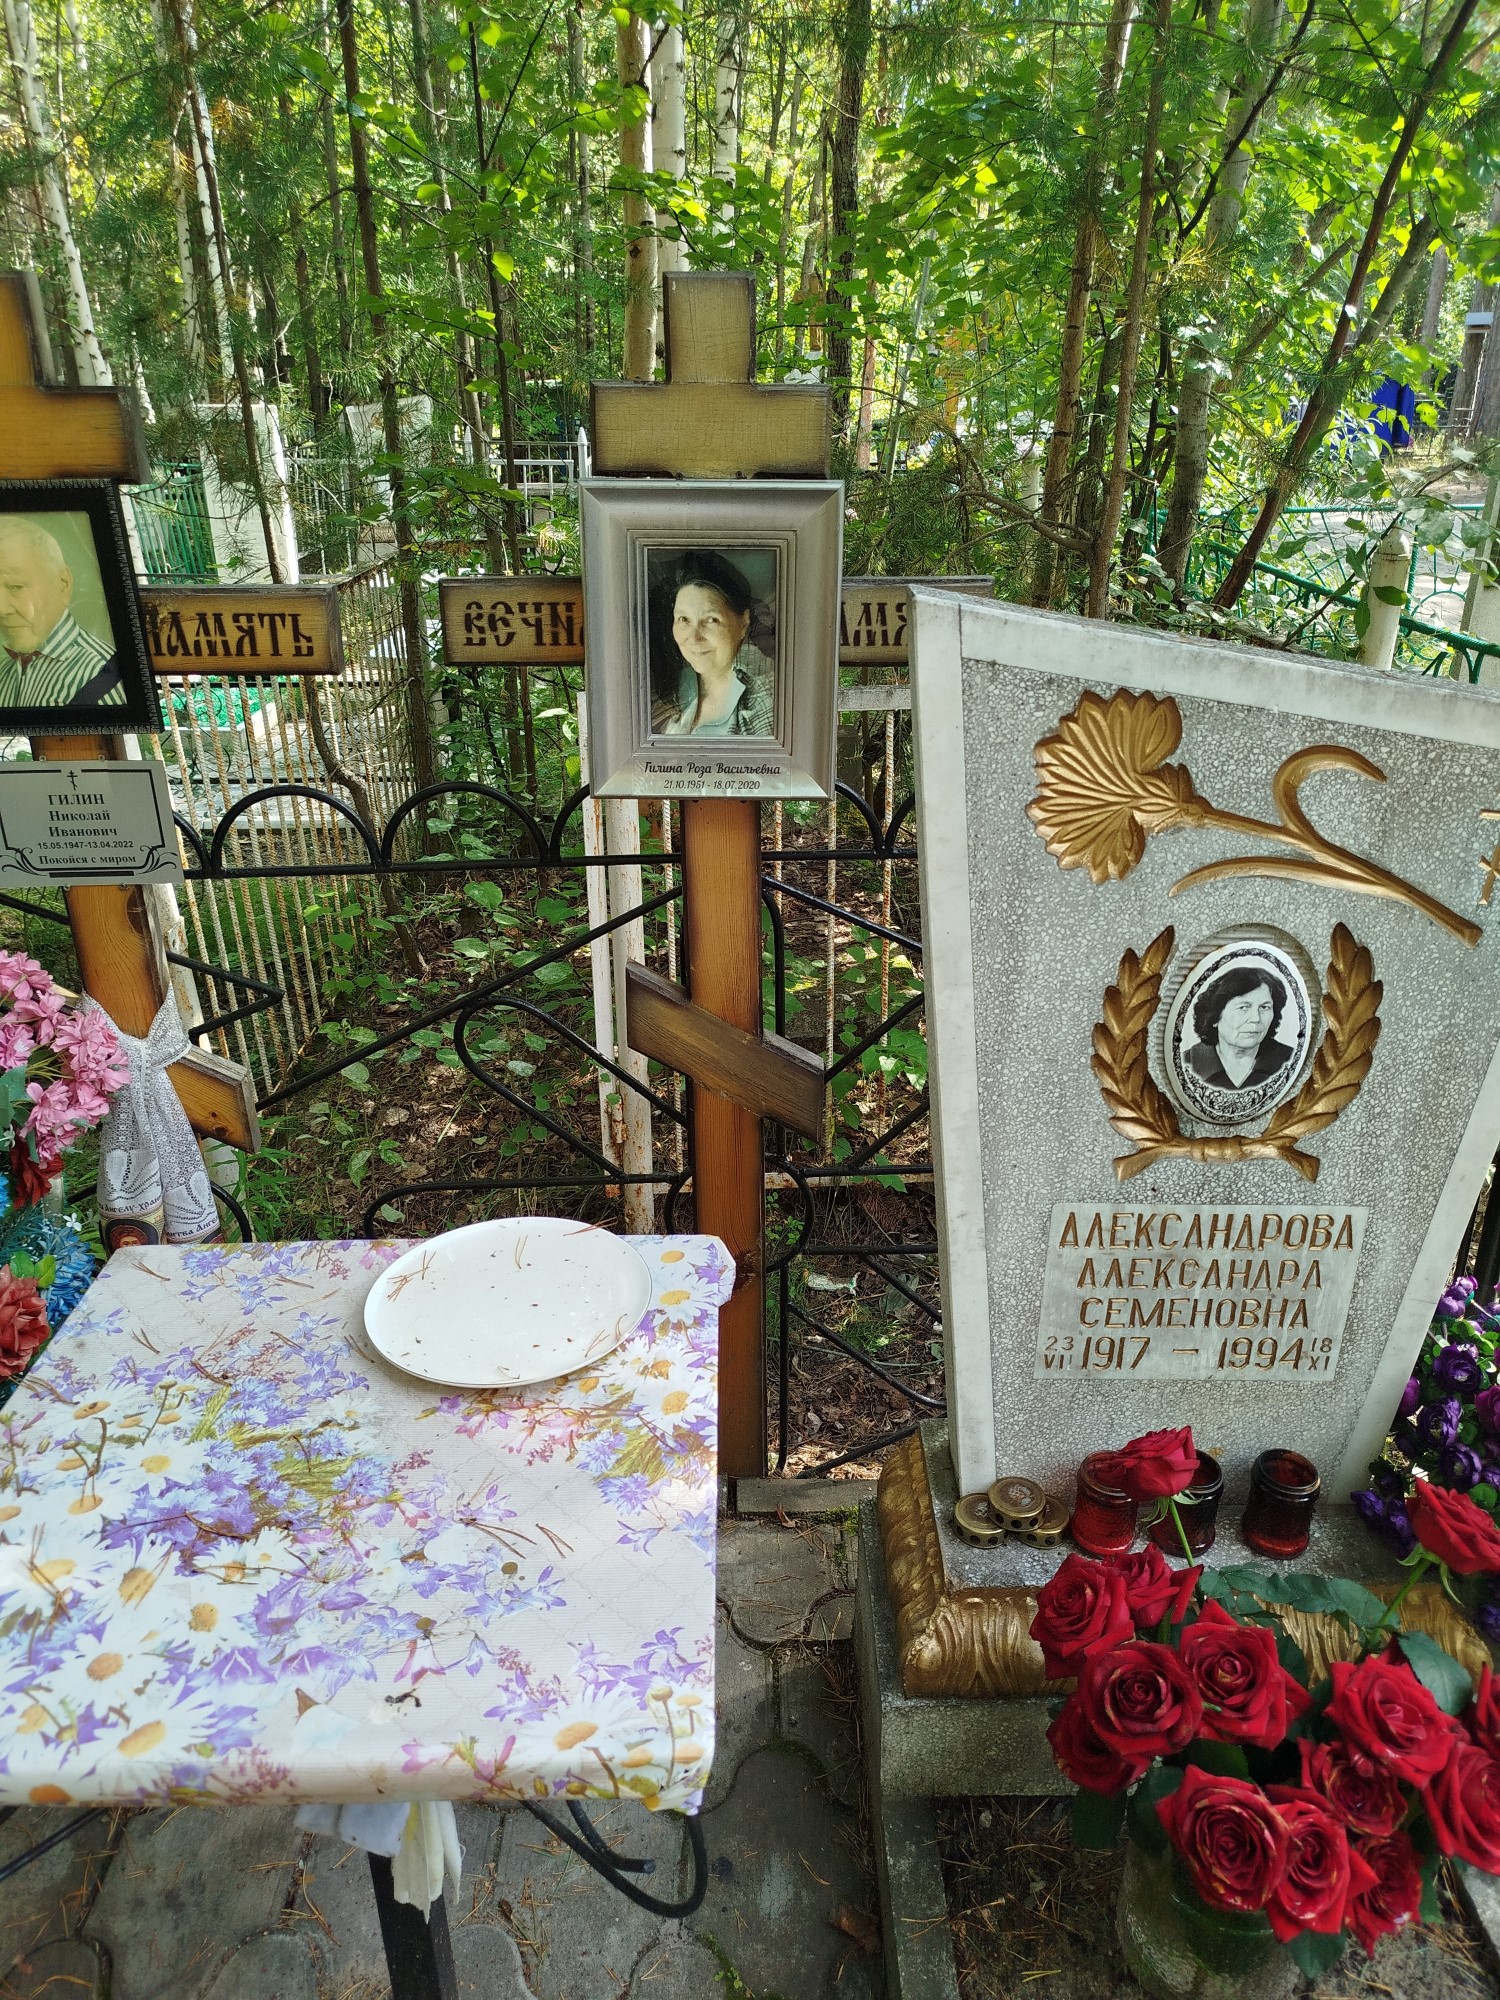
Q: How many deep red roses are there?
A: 14